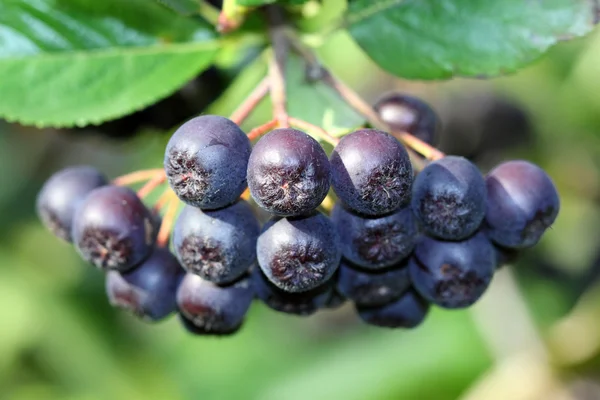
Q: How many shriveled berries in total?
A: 0